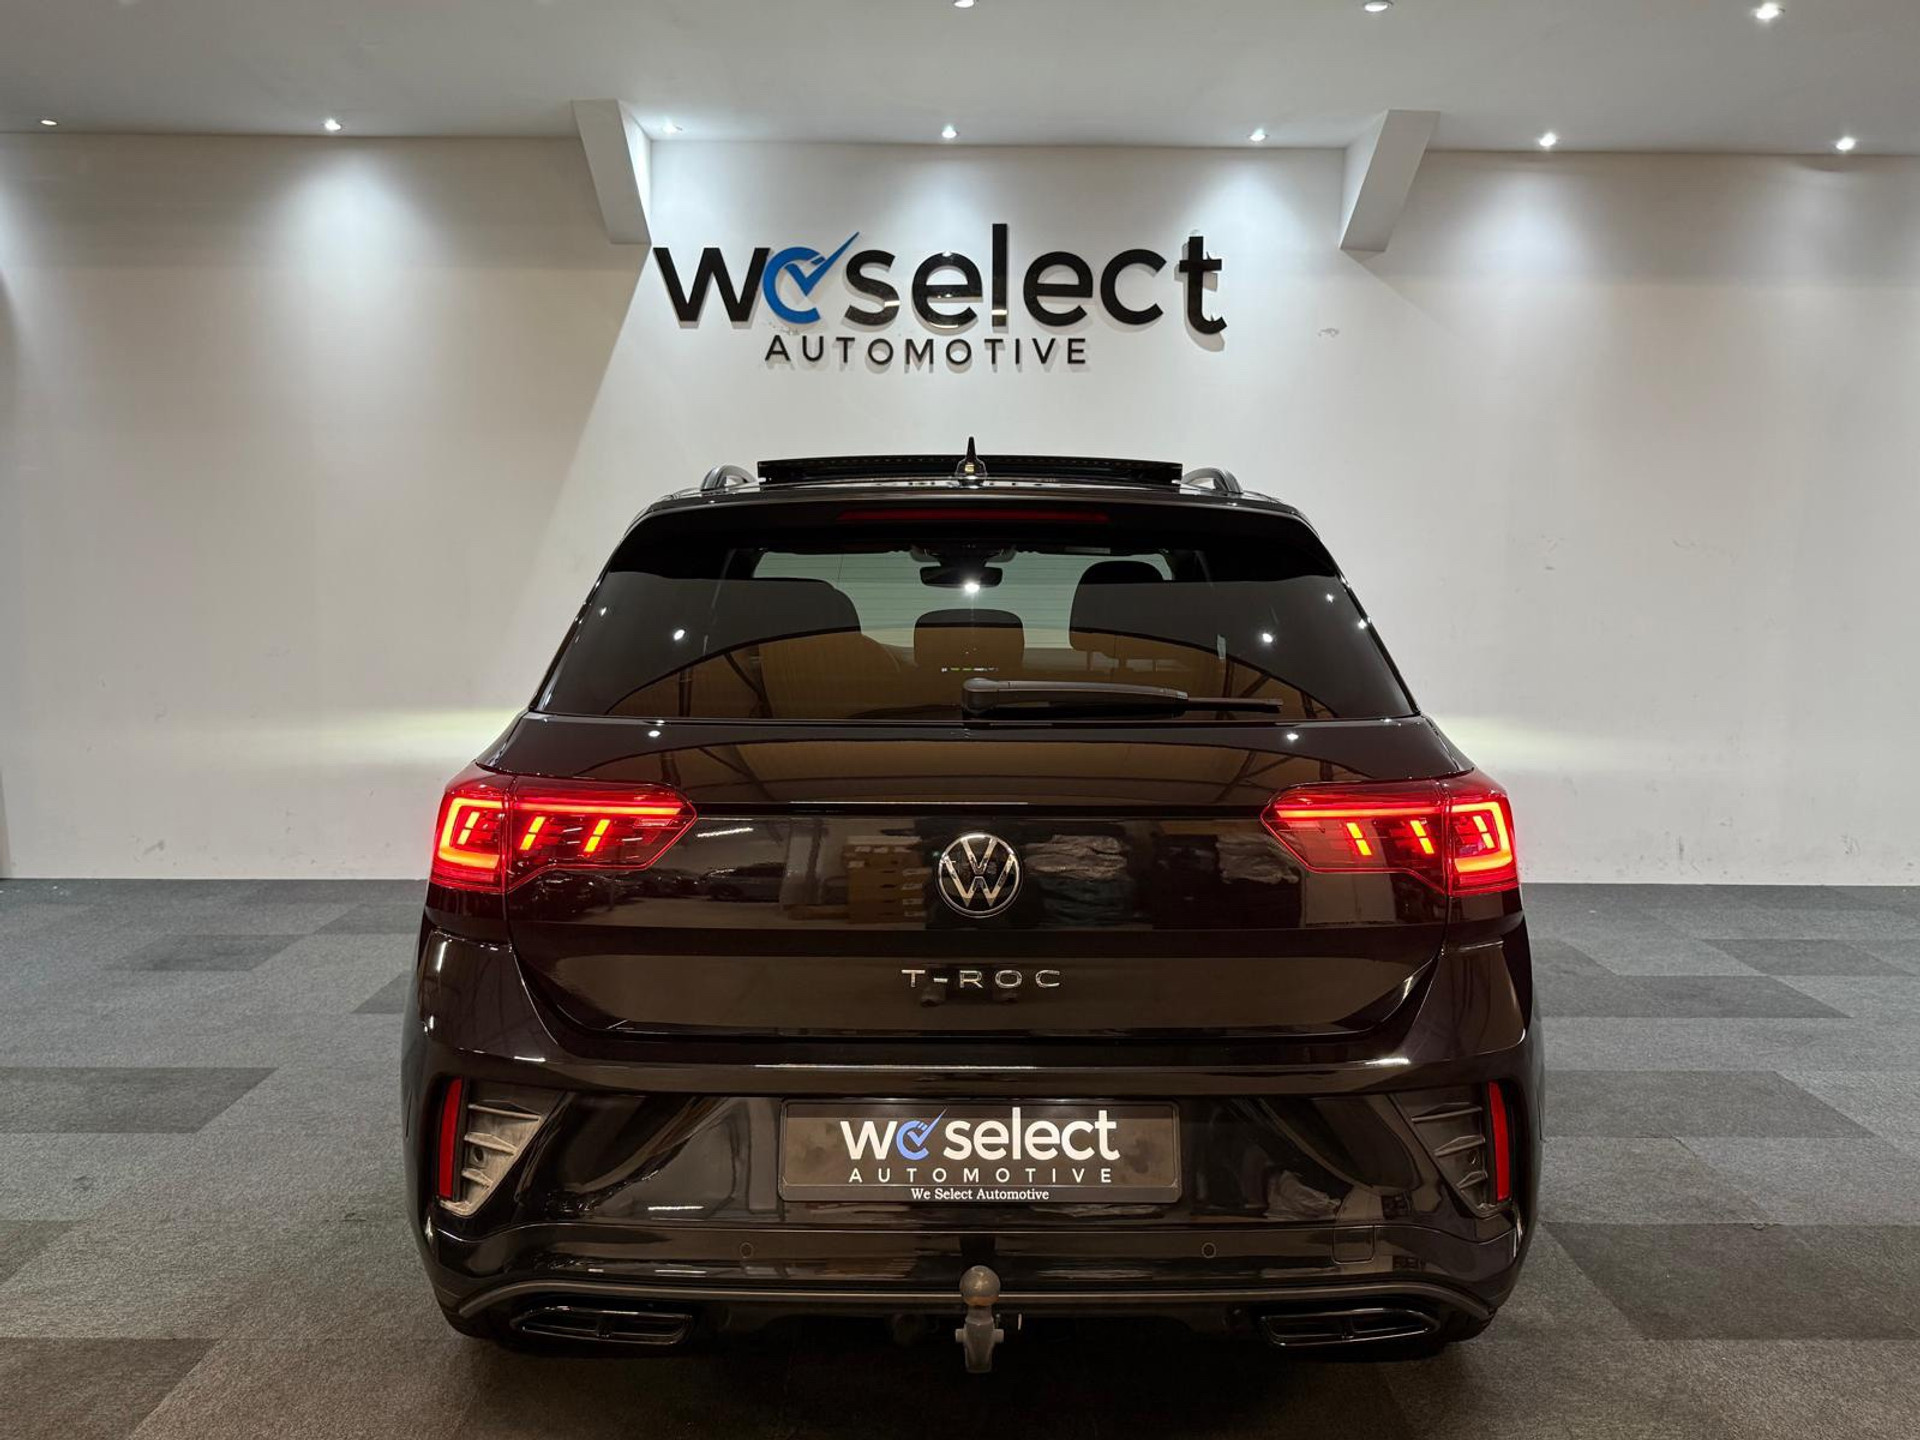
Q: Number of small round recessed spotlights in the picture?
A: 10